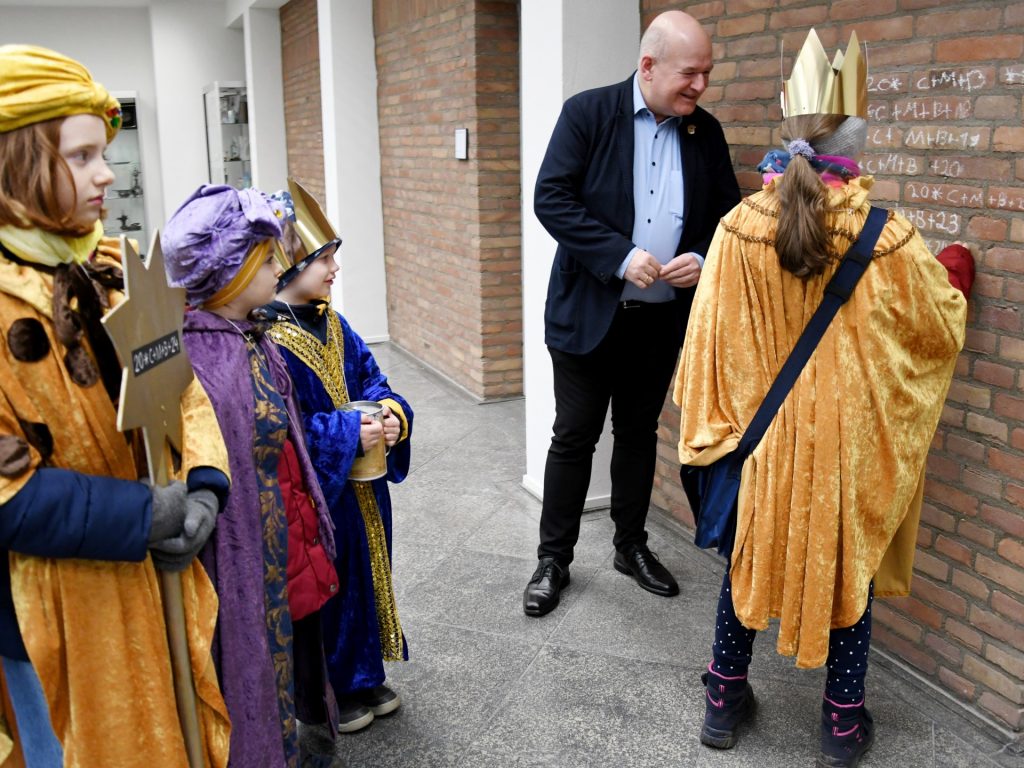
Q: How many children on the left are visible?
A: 3